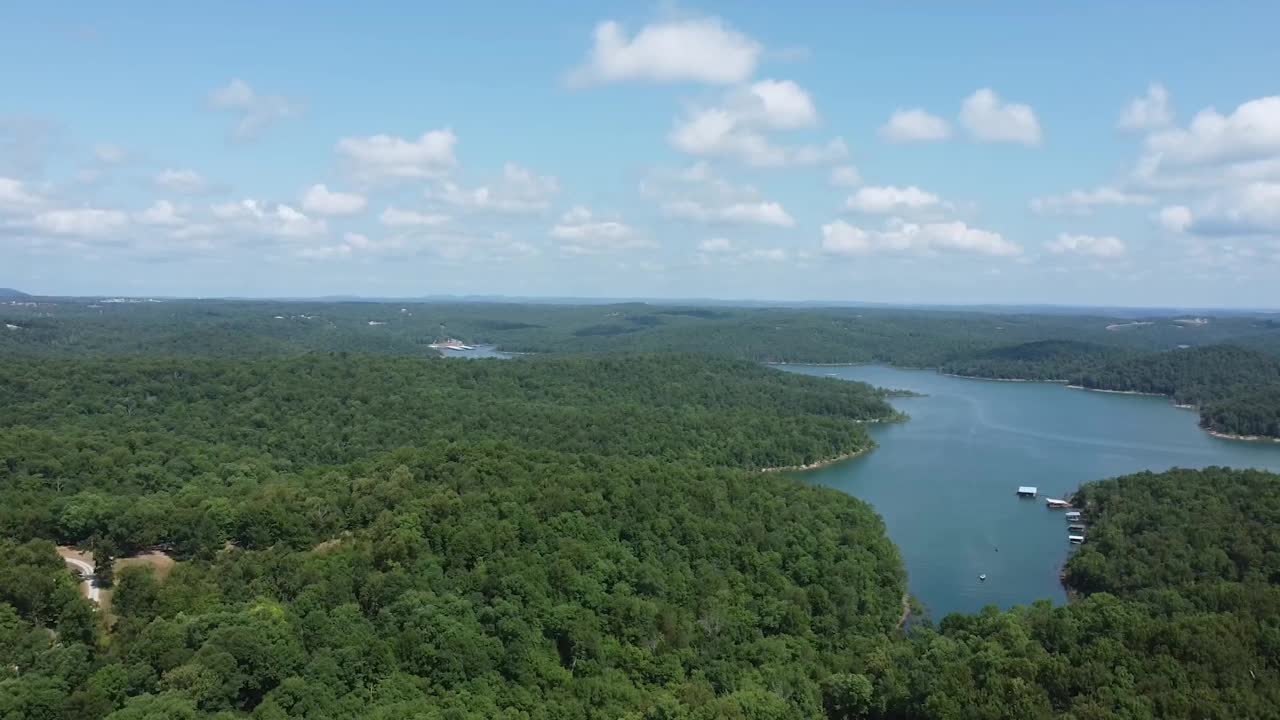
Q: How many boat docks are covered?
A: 5